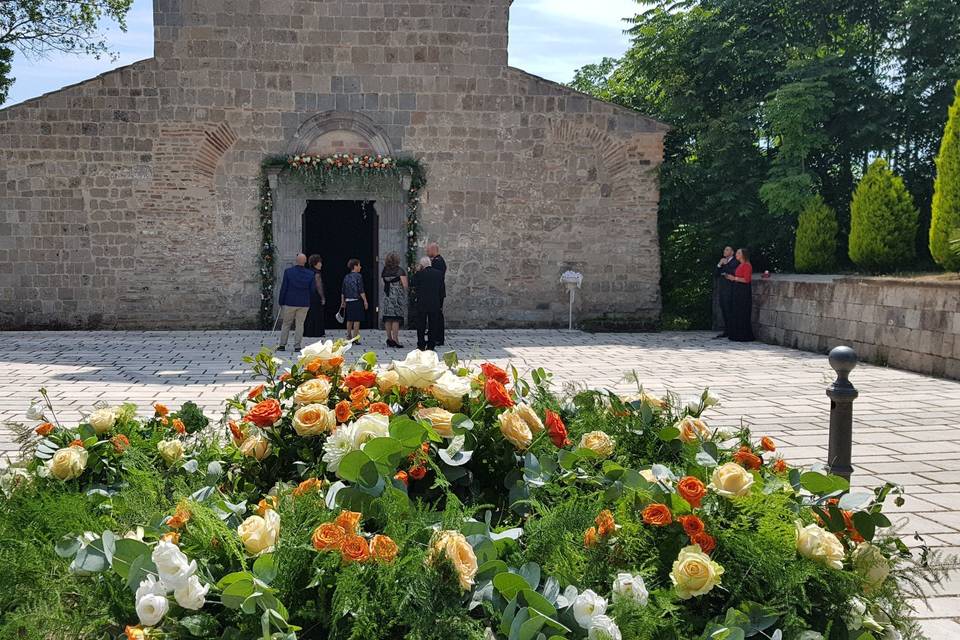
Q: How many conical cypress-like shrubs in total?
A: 3